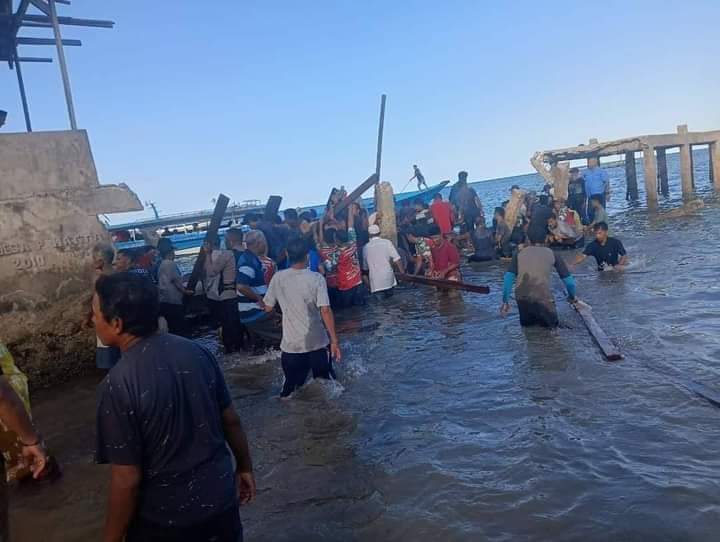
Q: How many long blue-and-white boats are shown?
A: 1